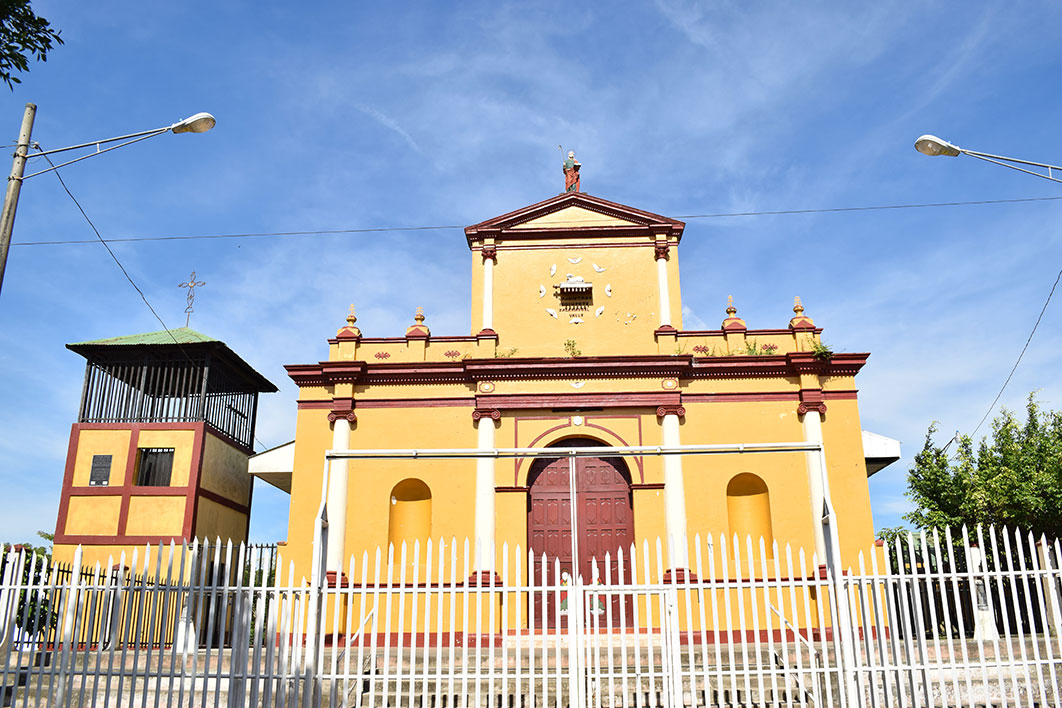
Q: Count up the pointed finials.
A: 4